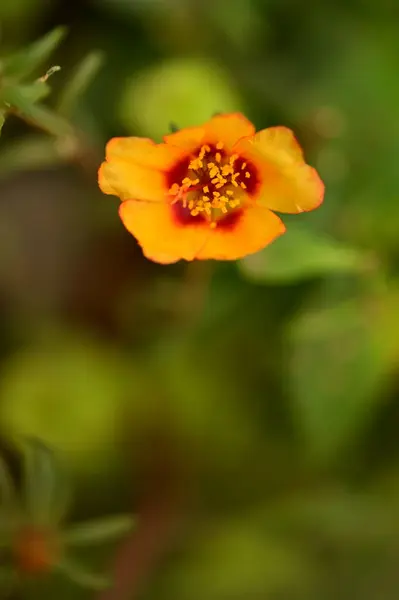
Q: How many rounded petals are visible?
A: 5